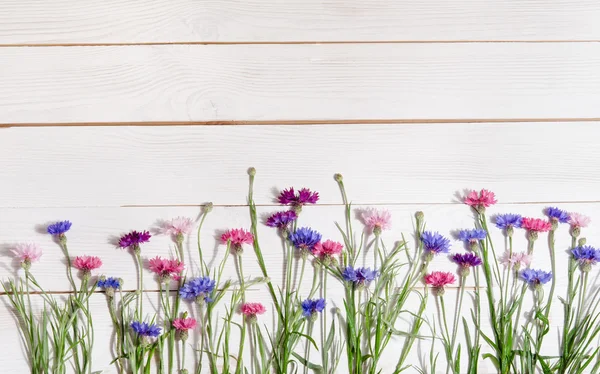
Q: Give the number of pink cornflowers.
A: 14